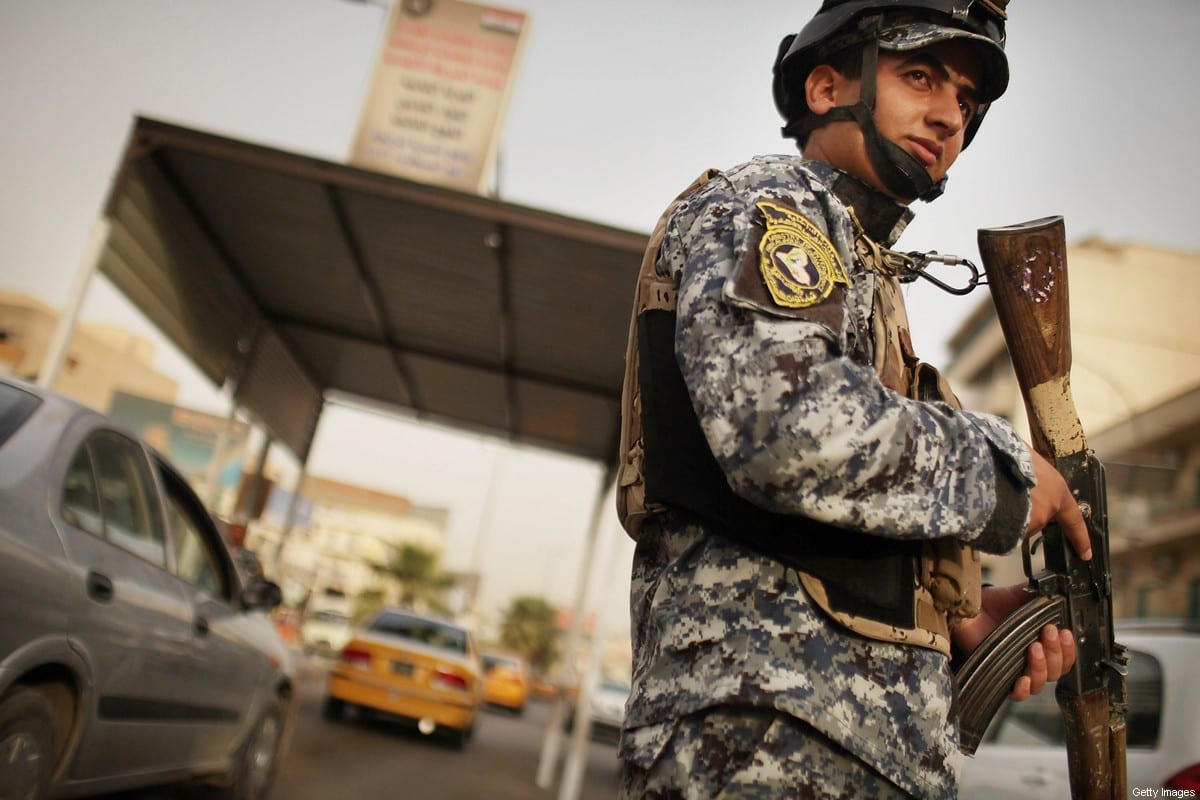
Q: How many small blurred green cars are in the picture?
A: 0